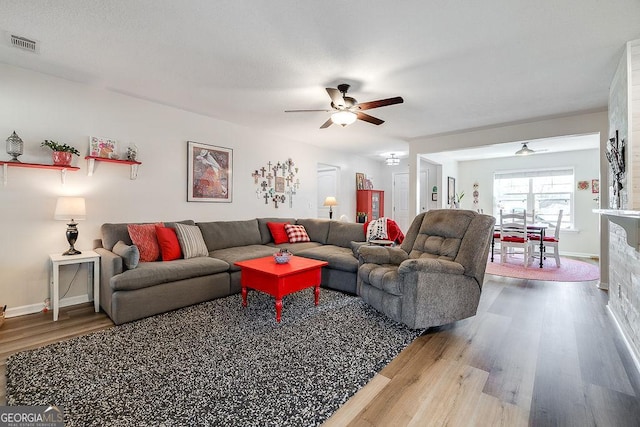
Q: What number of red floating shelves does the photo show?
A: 2